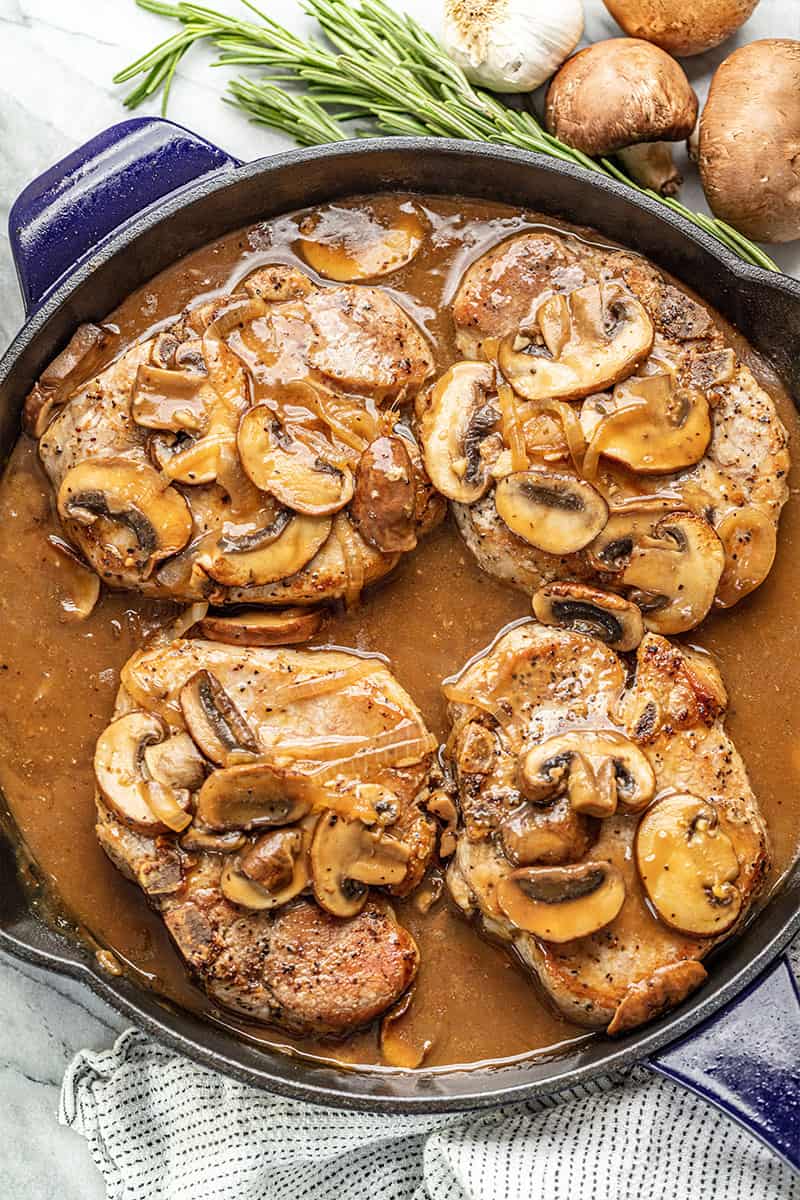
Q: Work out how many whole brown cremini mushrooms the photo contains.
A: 3